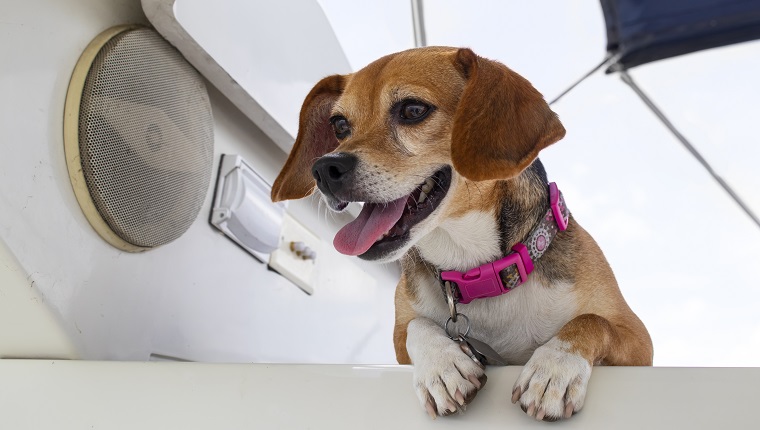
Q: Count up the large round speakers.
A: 1